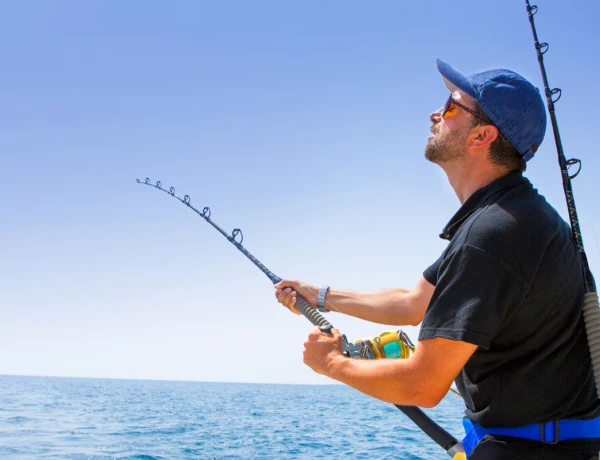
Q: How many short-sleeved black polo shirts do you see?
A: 1